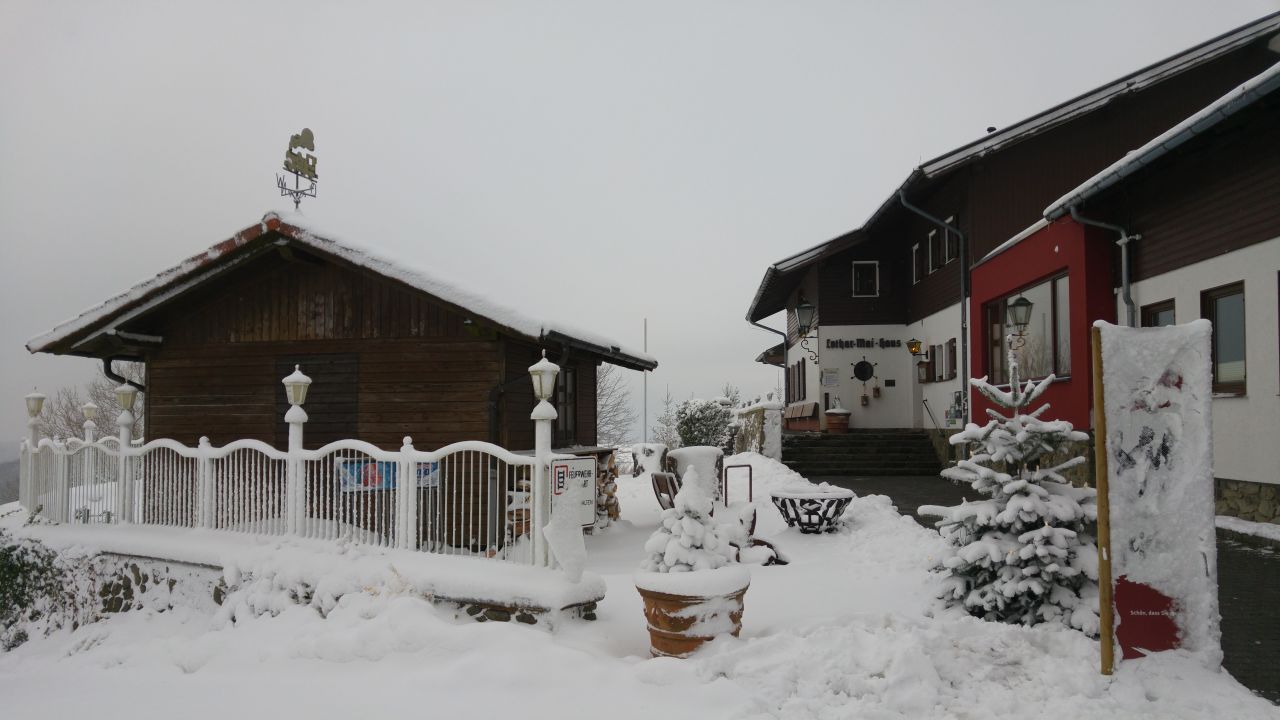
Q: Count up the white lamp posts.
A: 5